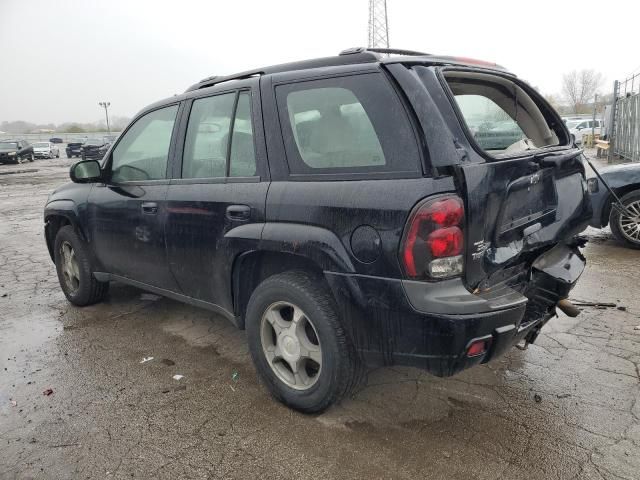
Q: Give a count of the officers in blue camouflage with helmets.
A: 0